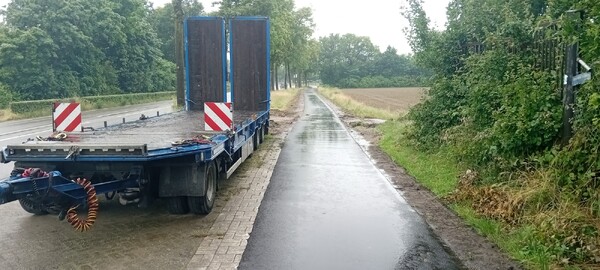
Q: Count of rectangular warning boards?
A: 2